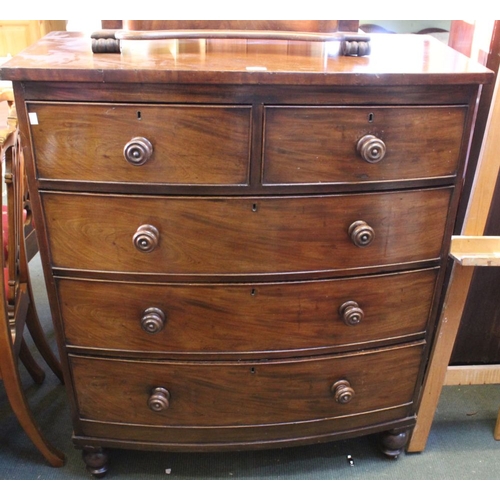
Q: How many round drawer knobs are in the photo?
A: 8